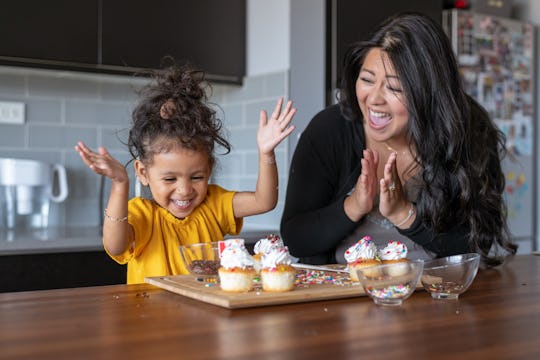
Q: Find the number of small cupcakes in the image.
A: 5